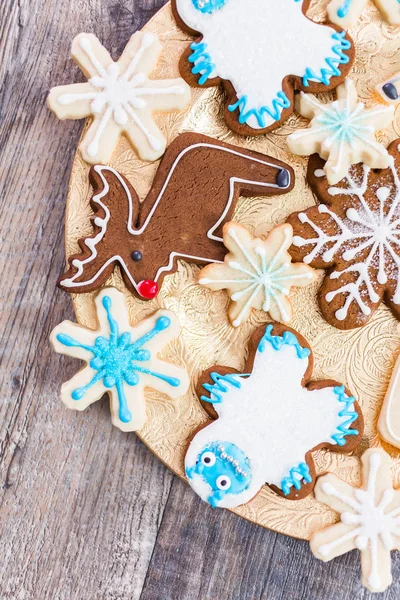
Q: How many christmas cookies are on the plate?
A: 12